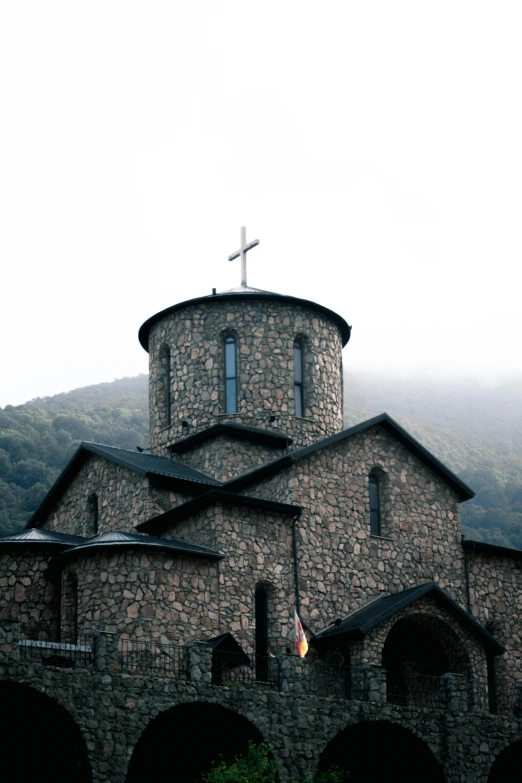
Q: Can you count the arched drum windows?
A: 3